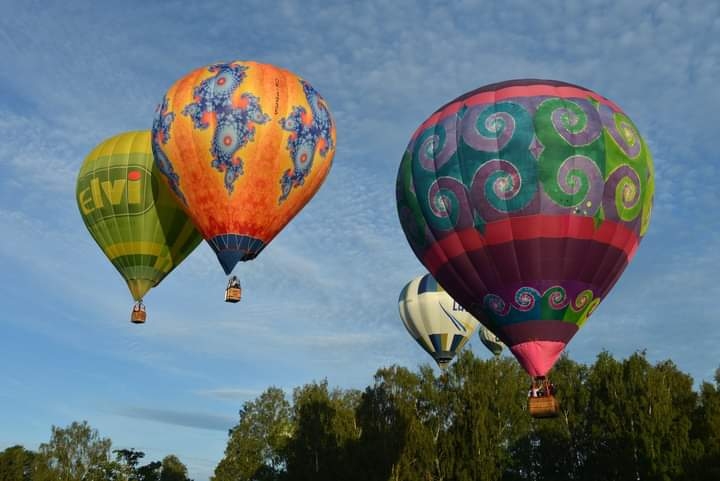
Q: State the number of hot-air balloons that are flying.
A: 5